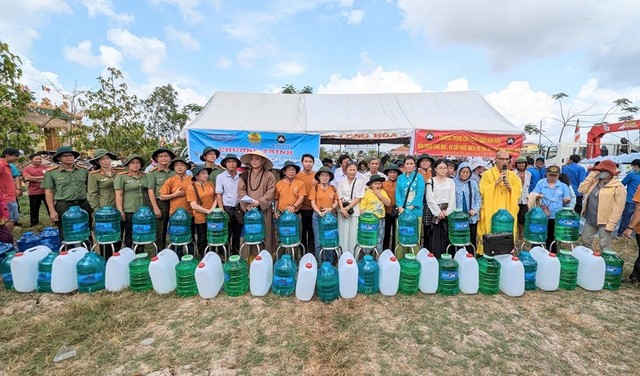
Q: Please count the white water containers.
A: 14